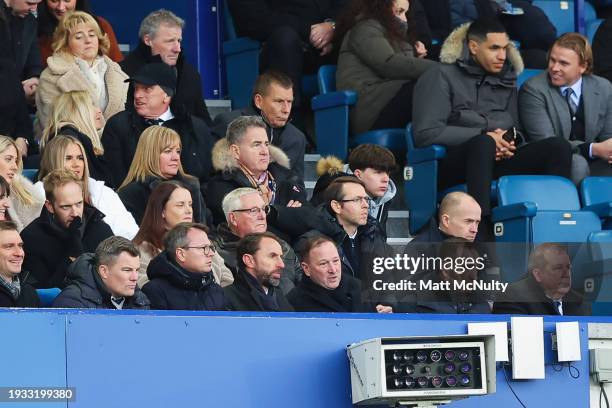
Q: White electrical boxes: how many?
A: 3